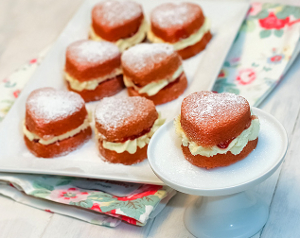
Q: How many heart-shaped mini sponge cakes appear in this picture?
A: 7